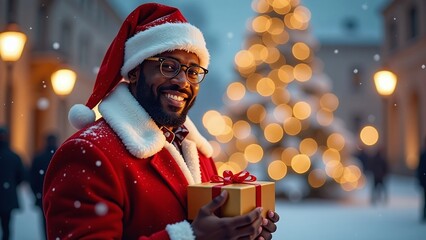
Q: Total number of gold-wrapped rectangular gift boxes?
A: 1